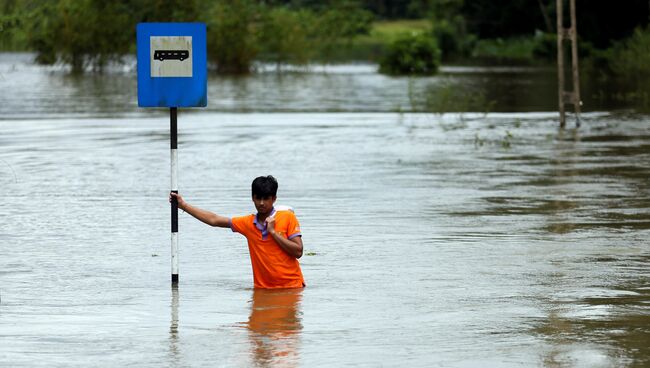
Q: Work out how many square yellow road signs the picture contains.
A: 0